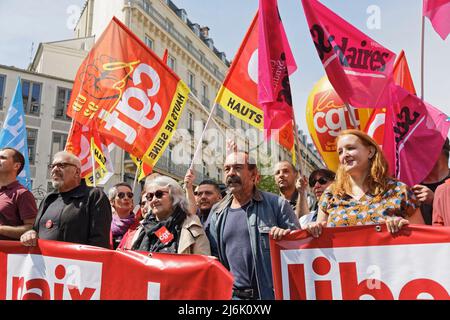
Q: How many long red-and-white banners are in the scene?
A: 2